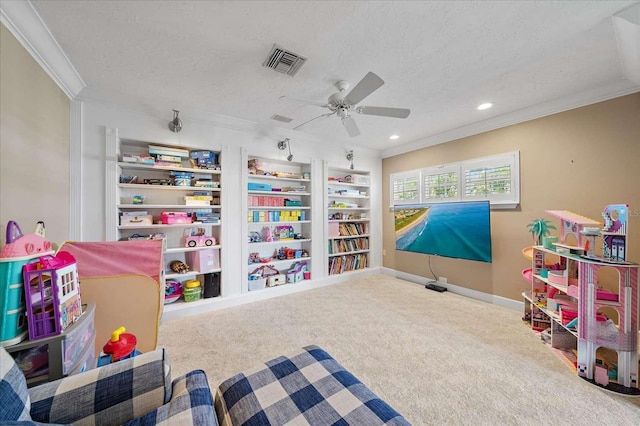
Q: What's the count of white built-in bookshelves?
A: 3